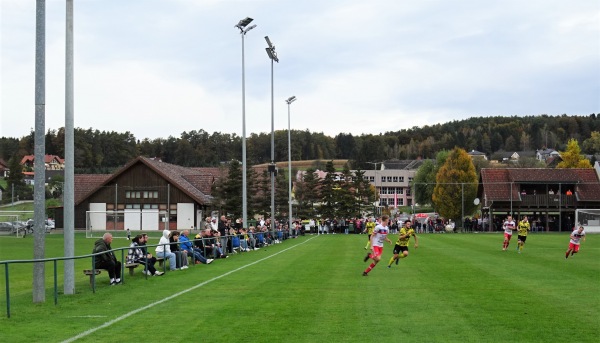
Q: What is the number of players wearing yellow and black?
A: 3